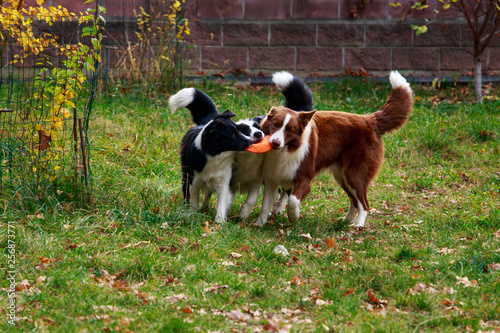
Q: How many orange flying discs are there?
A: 1